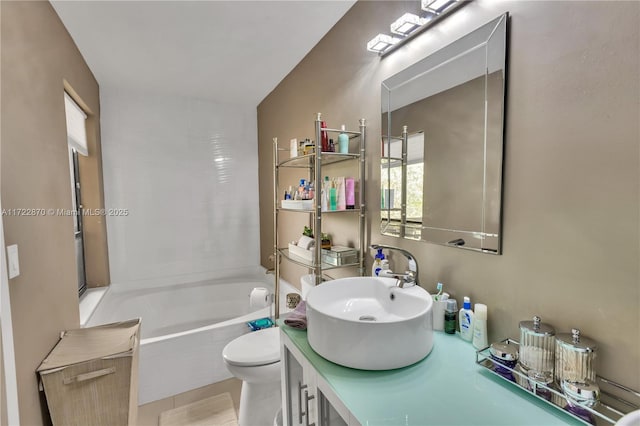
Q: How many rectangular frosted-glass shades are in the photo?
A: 3